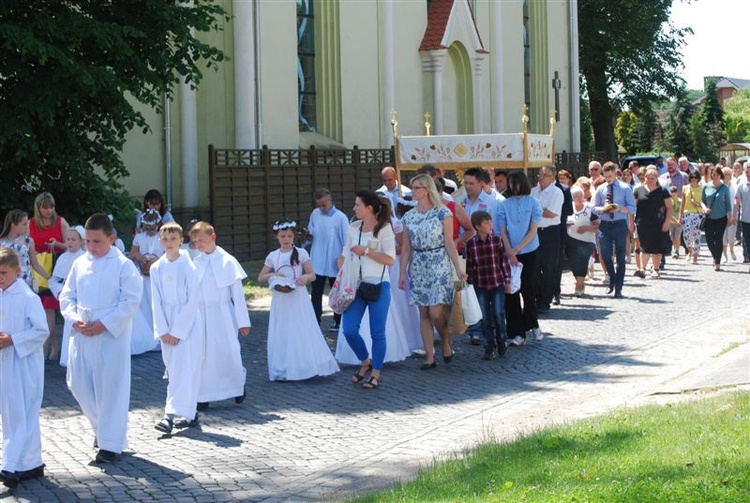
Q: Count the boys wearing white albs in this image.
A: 4